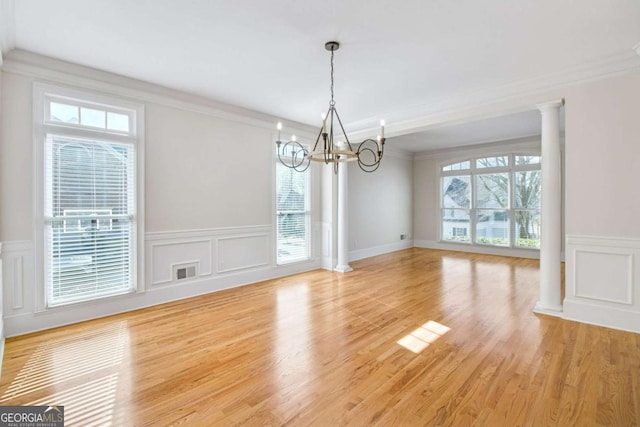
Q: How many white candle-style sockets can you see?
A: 6